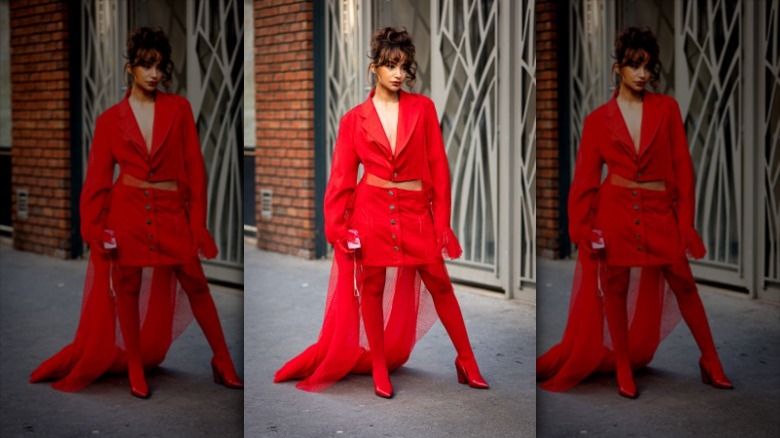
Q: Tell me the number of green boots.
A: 0